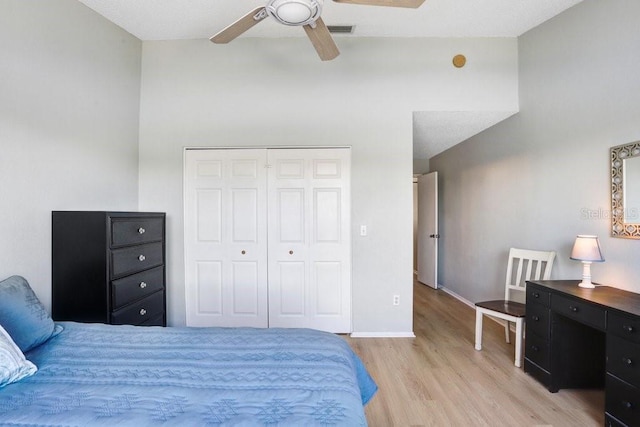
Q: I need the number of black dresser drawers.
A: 4